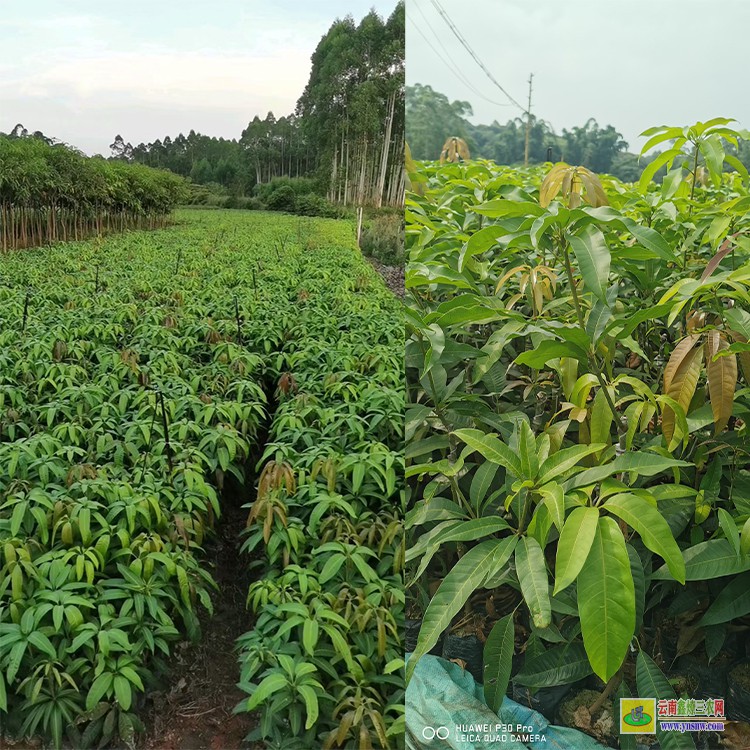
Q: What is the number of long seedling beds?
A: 2